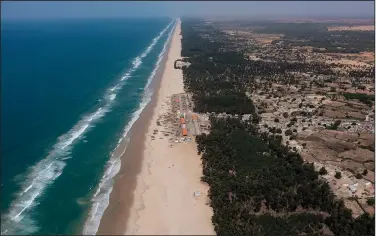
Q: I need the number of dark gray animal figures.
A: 0